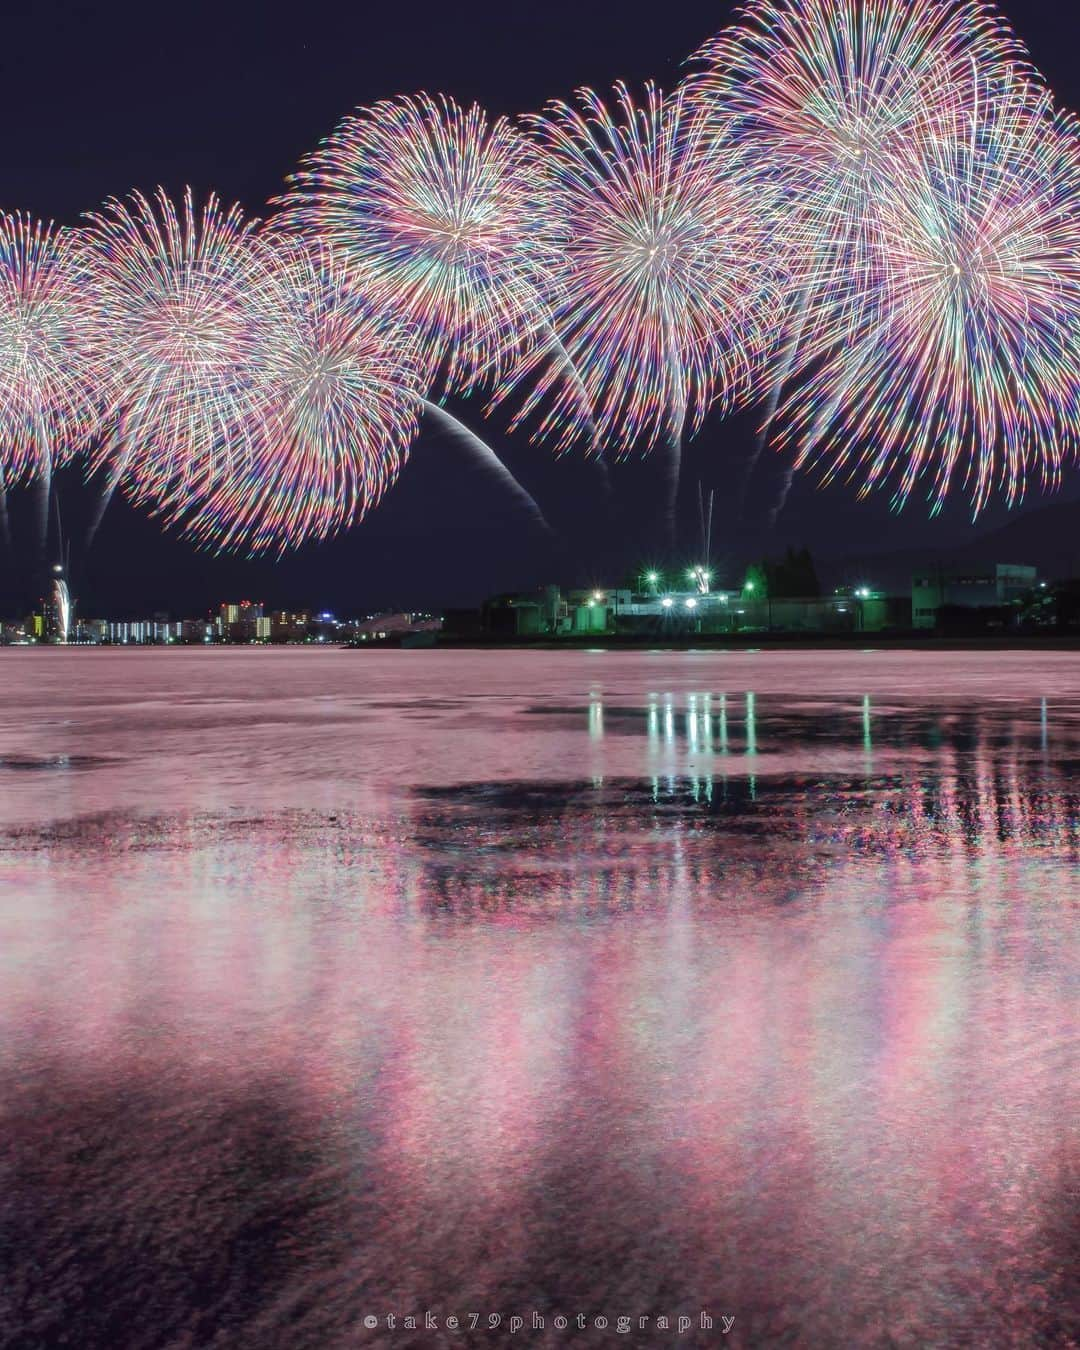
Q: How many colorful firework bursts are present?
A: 7